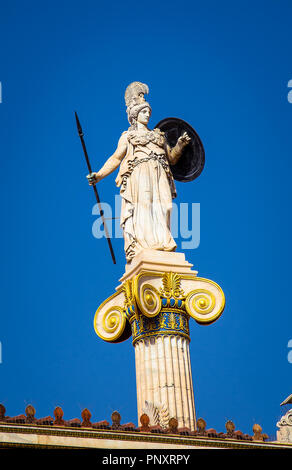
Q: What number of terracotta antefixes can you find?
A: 10